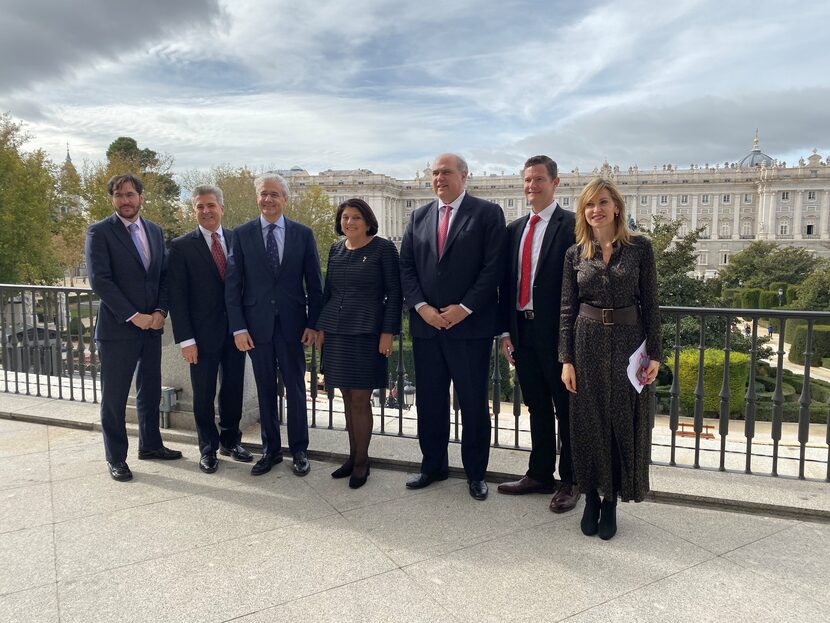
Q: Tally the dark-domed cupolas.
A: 1